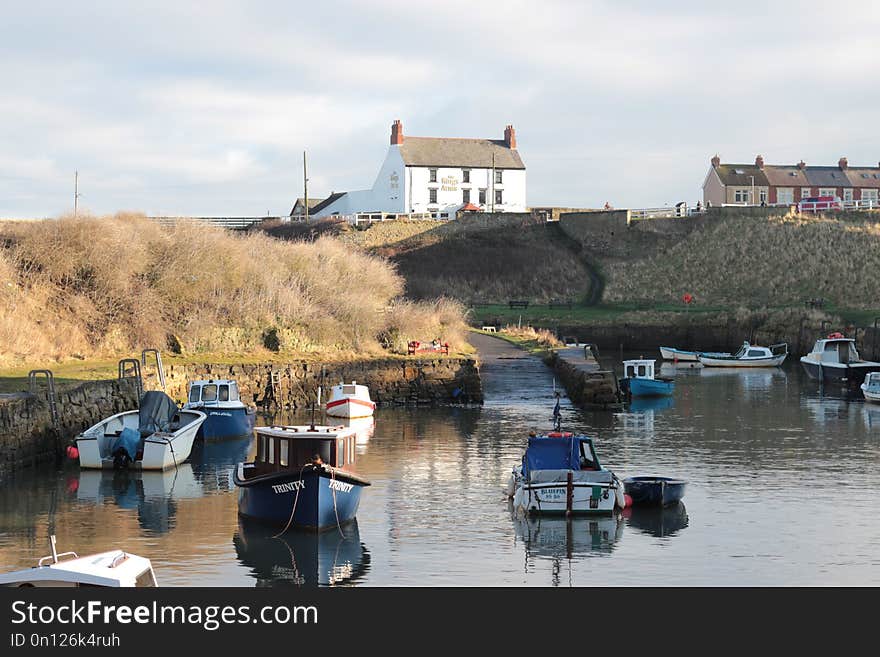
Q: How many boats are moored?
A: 12